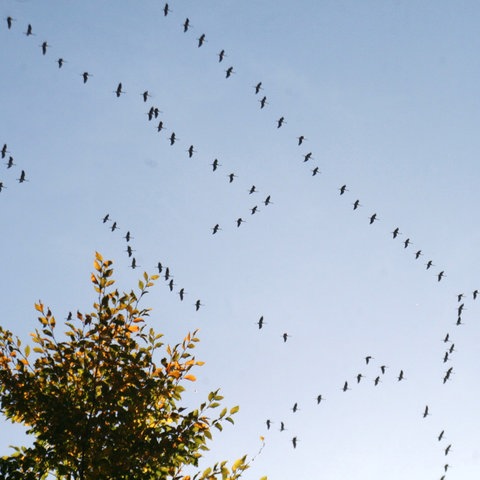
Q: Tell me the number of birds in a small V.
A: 4